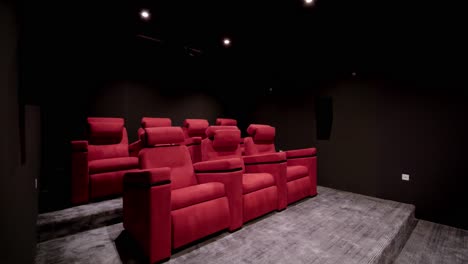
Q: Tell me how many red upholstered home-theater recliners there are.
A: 7